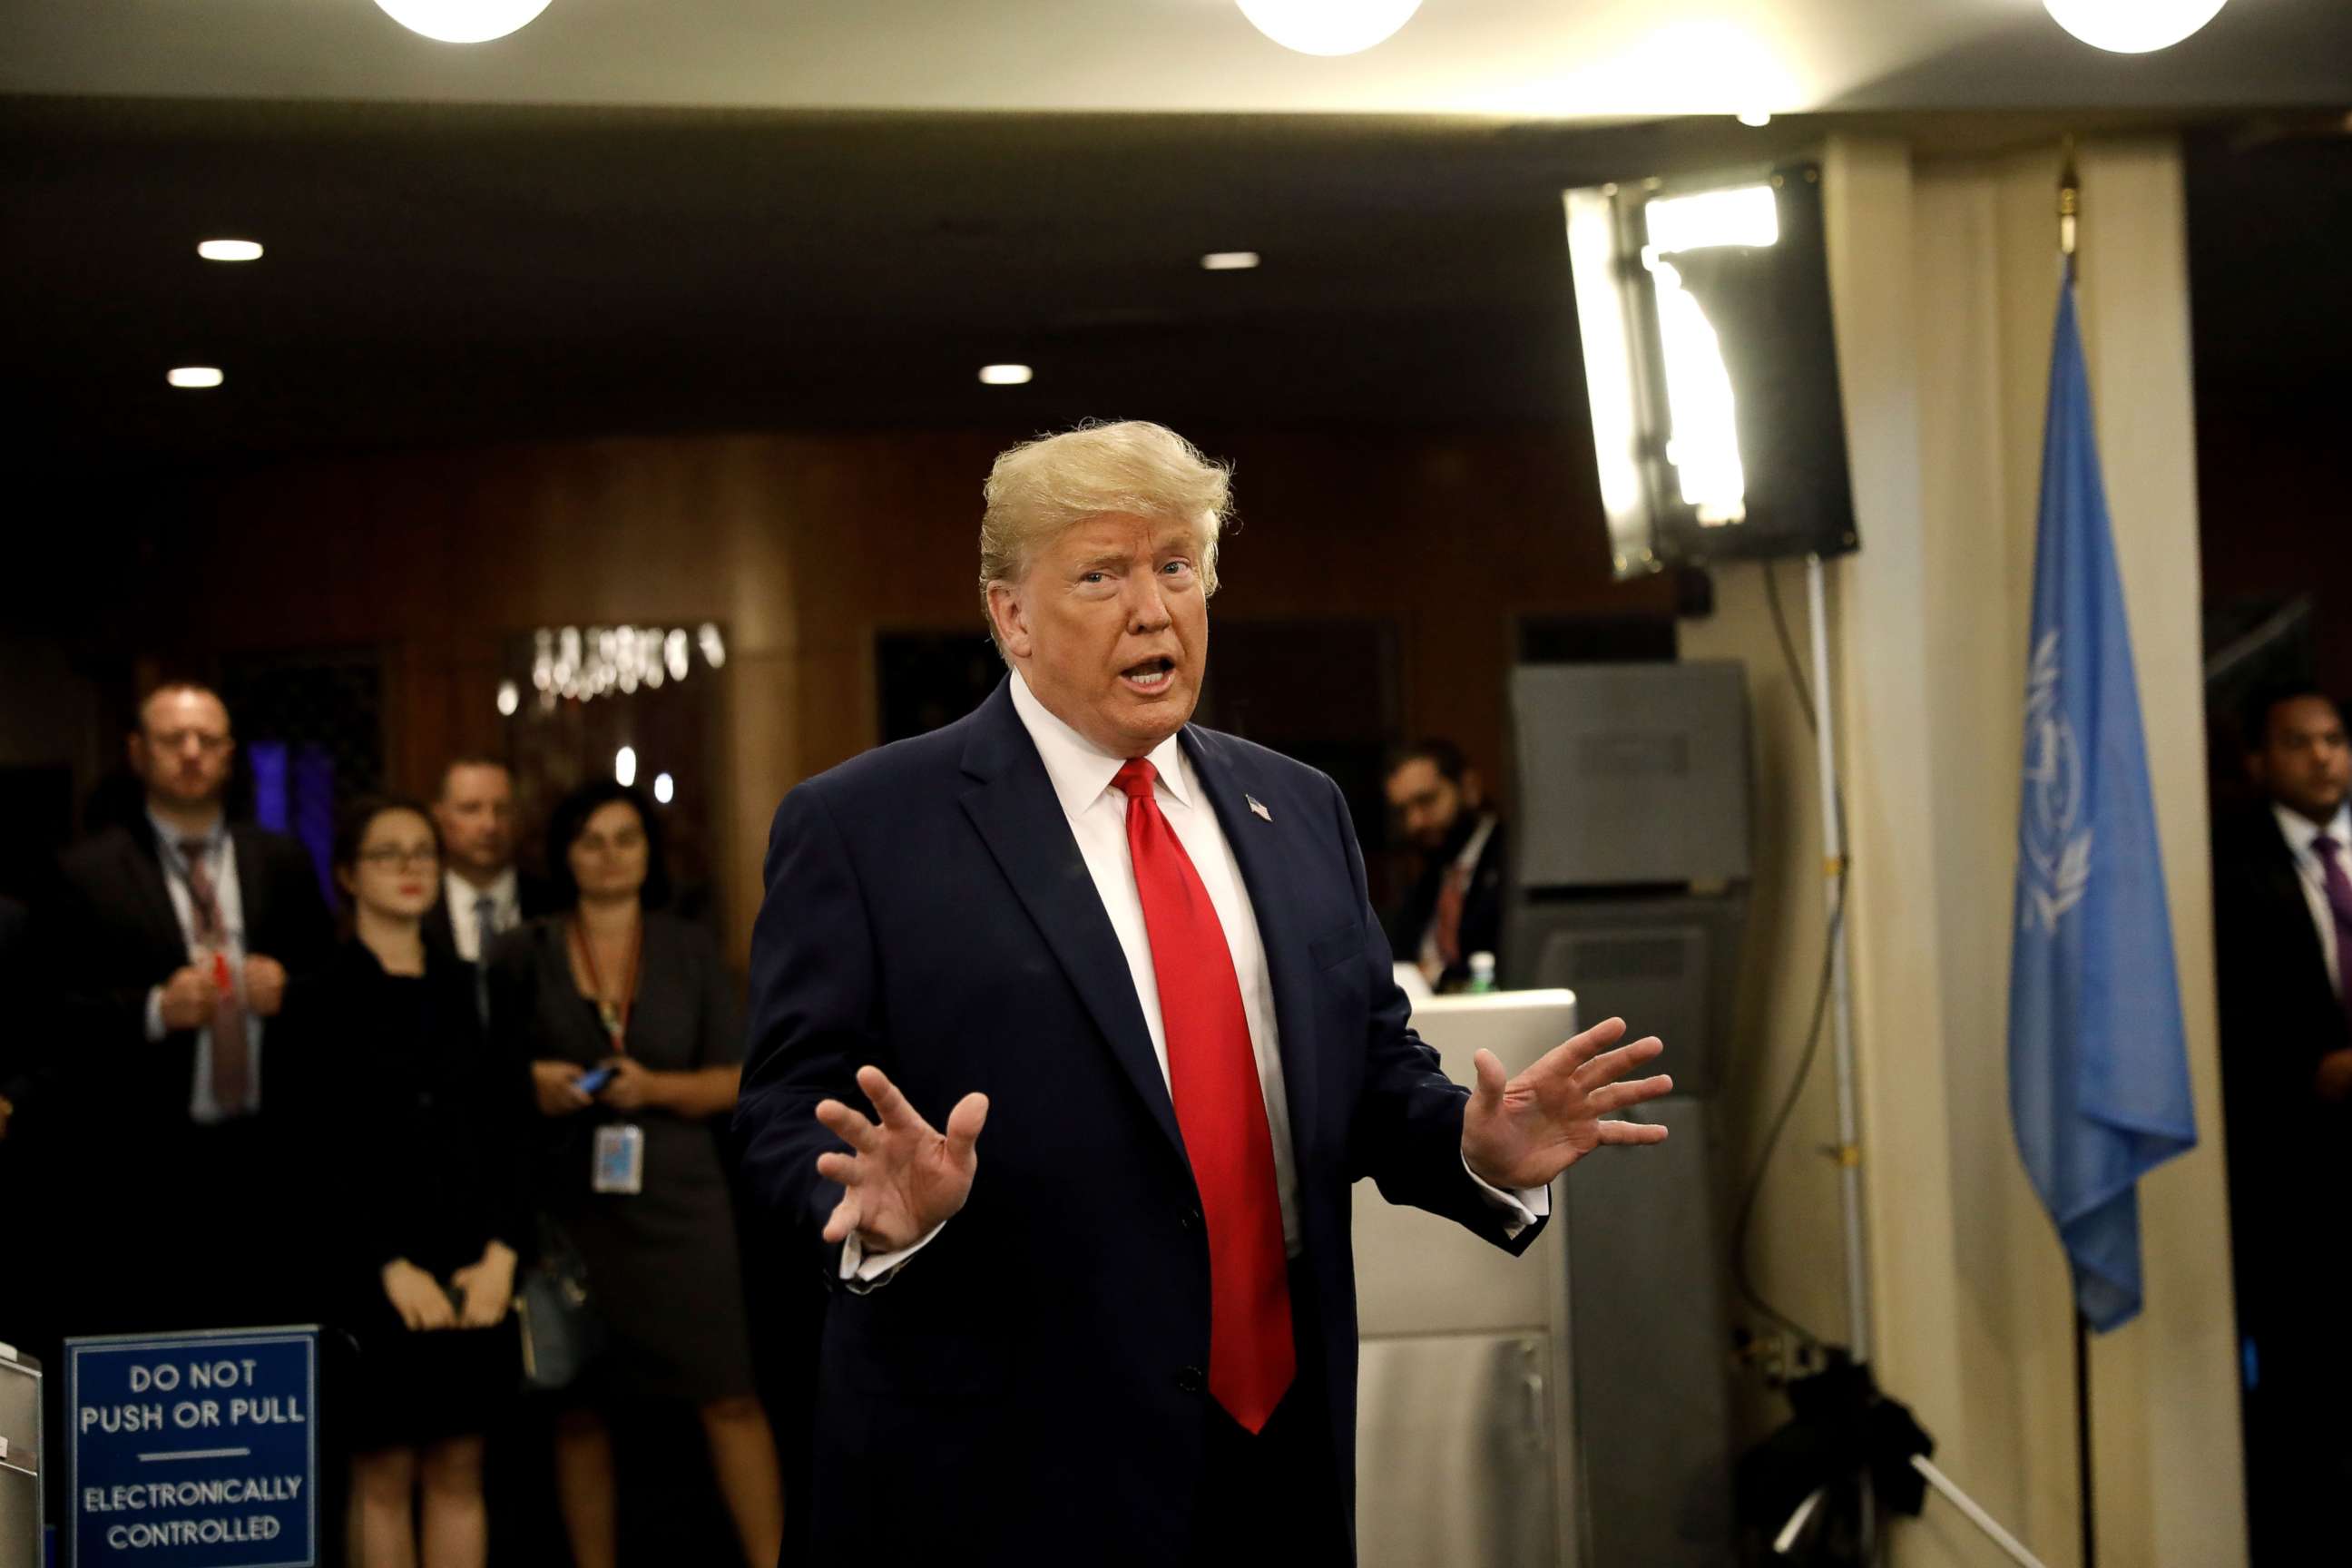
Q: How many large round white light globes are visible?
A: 3